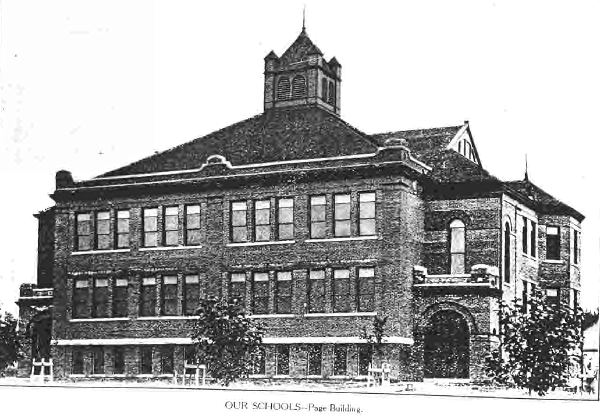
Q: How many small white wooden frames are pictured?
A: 3